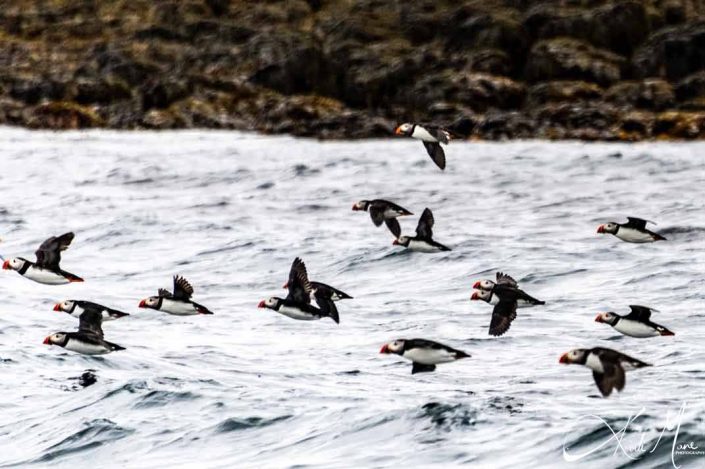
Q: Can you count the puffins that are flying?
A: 15